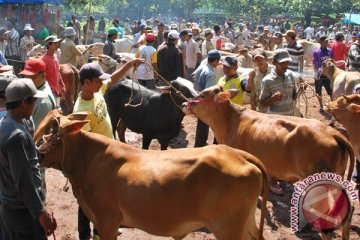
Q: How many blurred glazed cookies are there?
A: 0